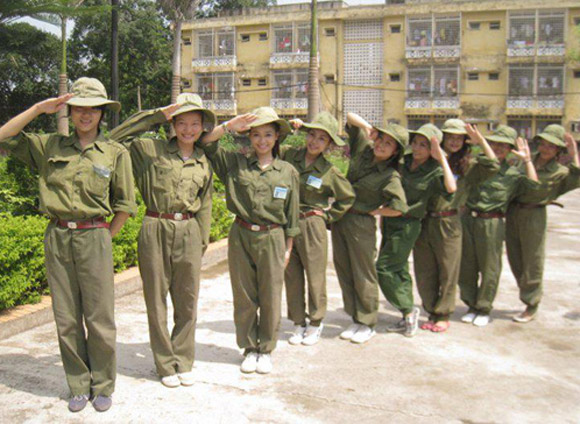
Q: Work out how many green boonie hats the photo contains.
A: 9